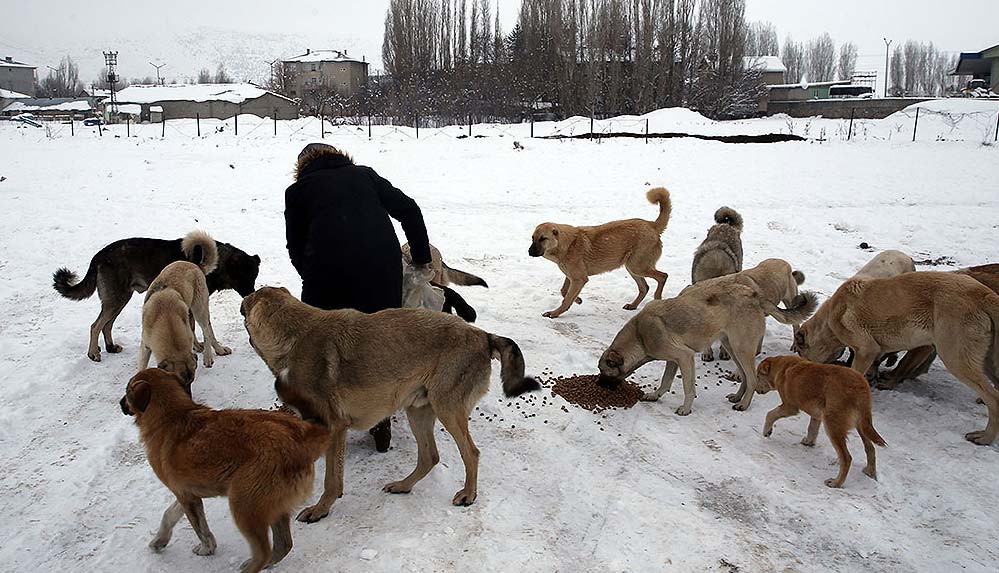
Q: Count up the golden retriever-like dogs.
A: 2